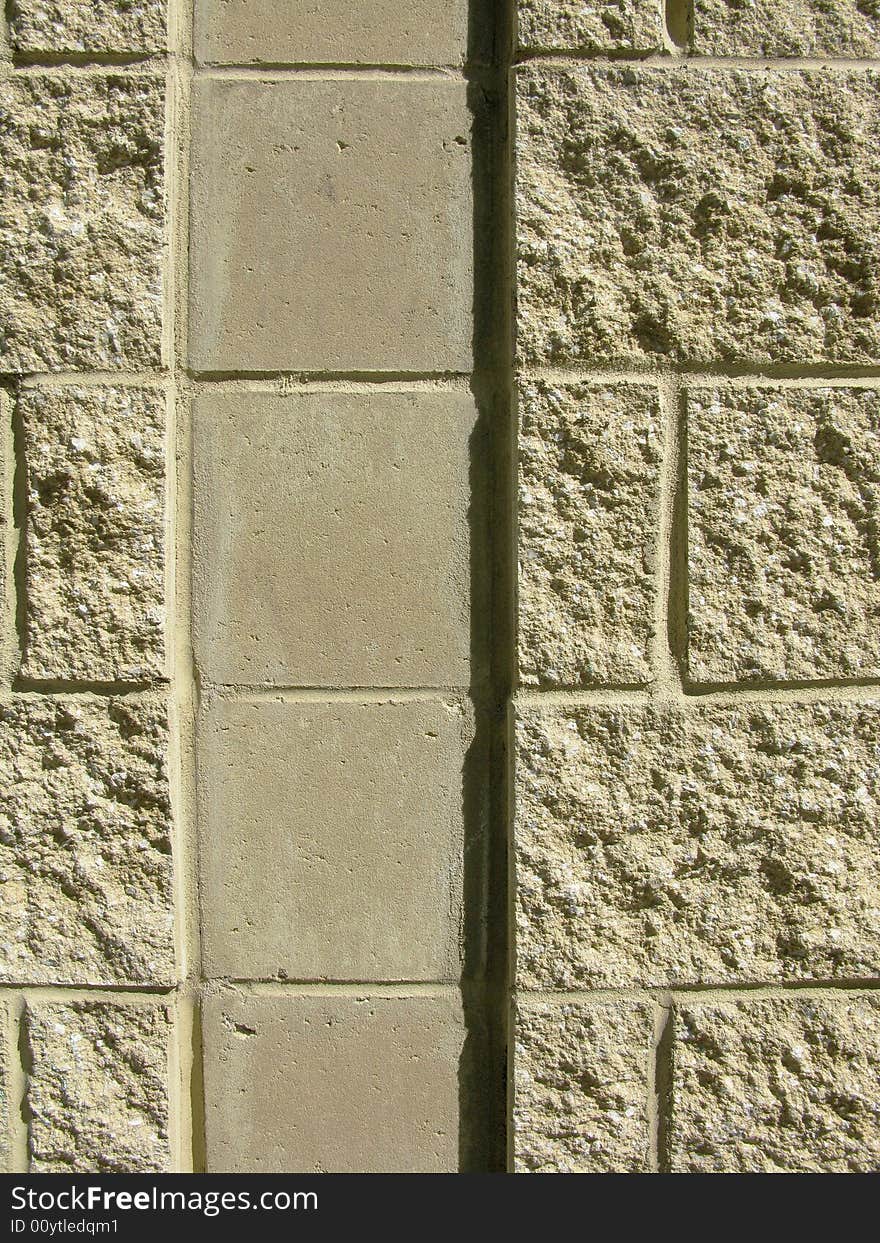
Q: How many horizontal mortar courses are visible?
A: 4